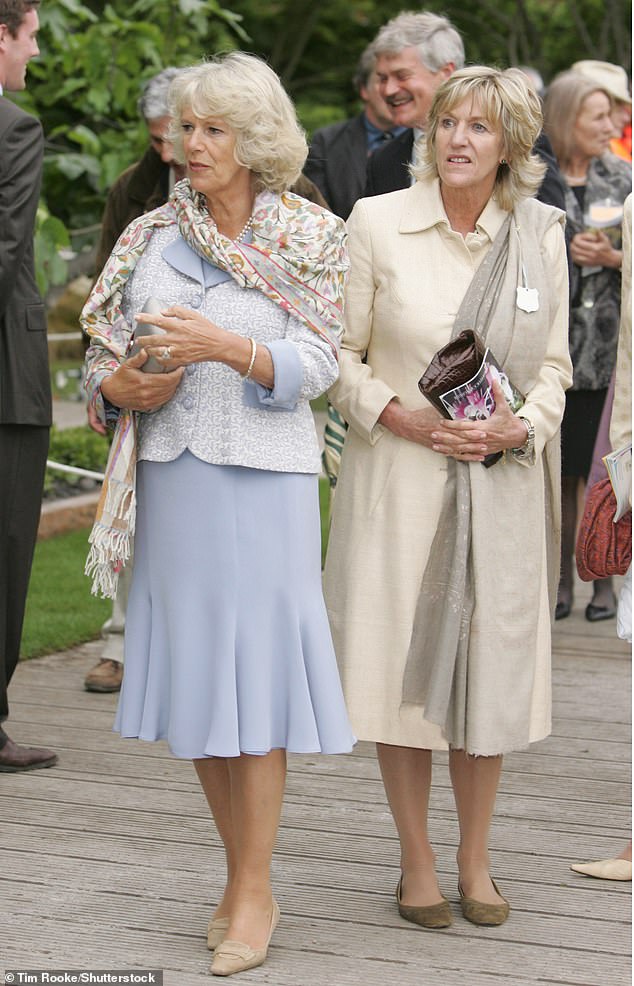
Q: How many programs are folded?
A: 1